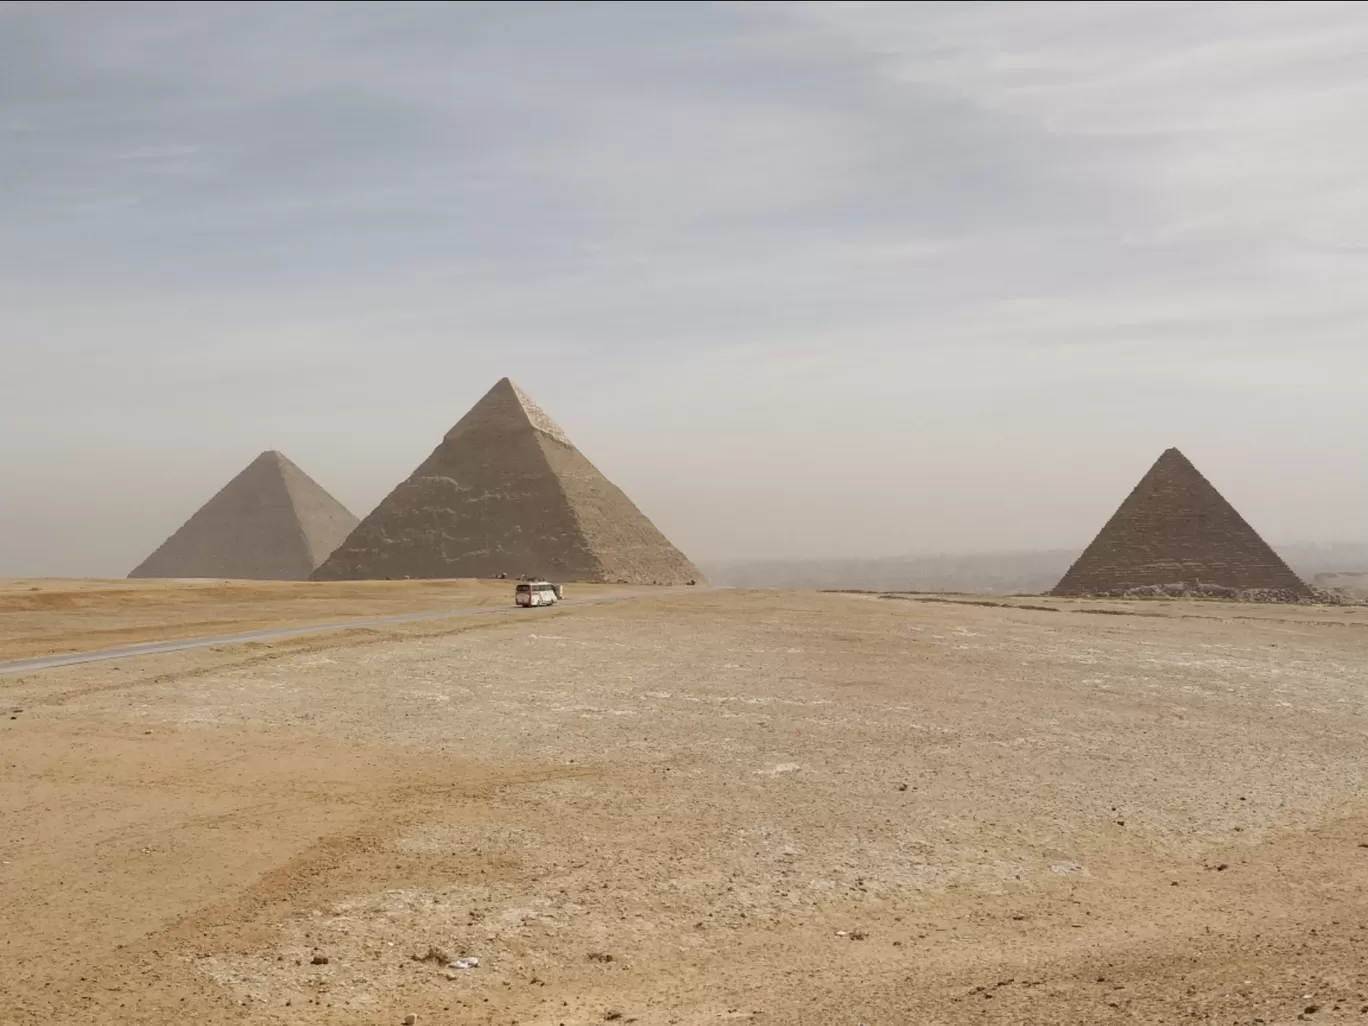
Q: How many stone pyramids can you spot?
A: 3